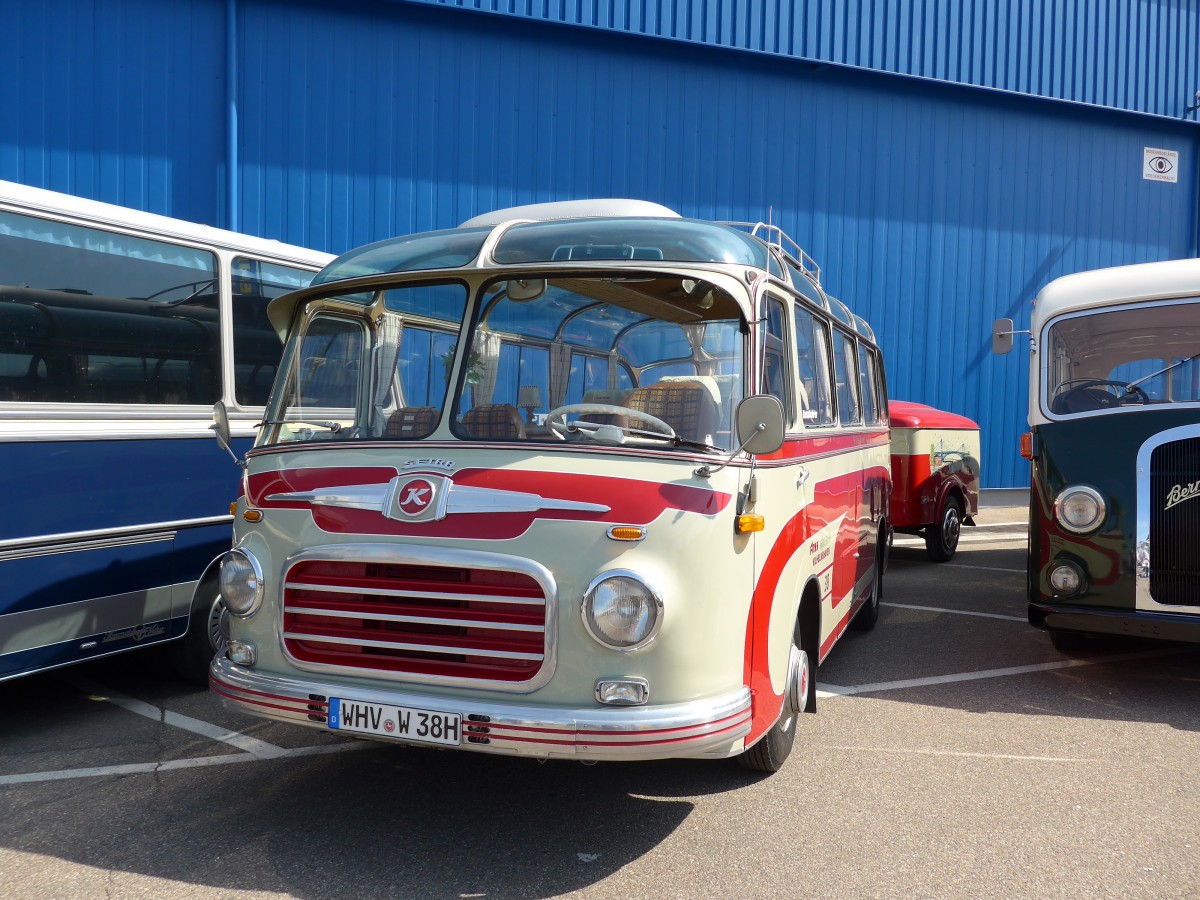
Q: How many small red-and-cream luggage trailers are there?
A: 1